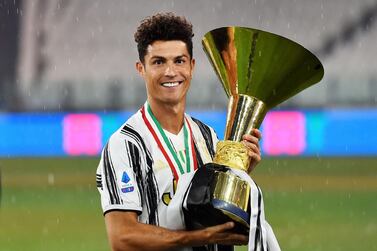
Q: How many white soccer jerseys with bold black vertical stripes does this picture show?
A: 1